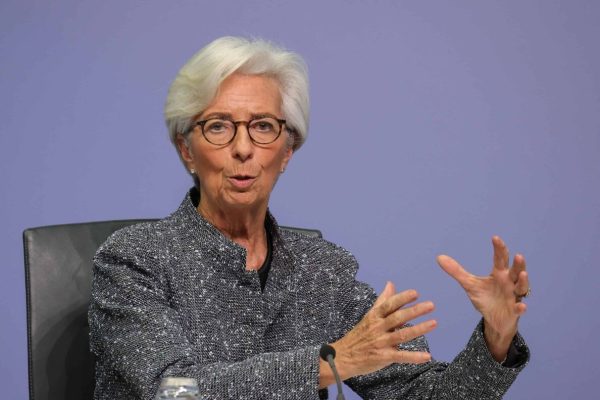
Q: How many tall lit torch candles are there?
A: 0